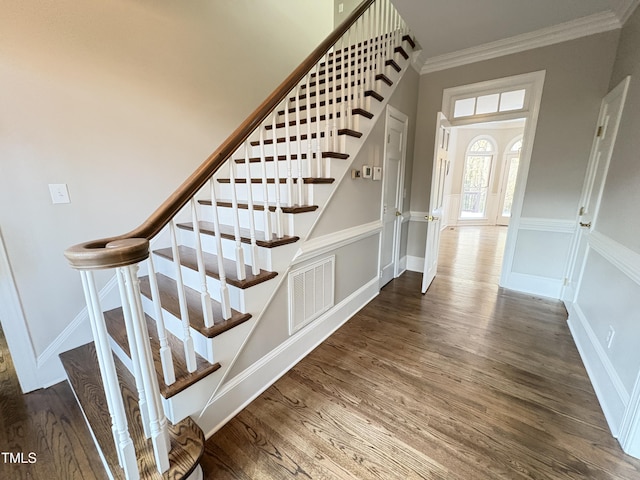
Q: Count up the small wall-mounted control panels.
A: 3